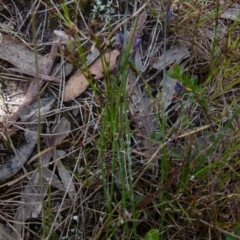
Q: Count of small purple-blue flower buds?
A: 4